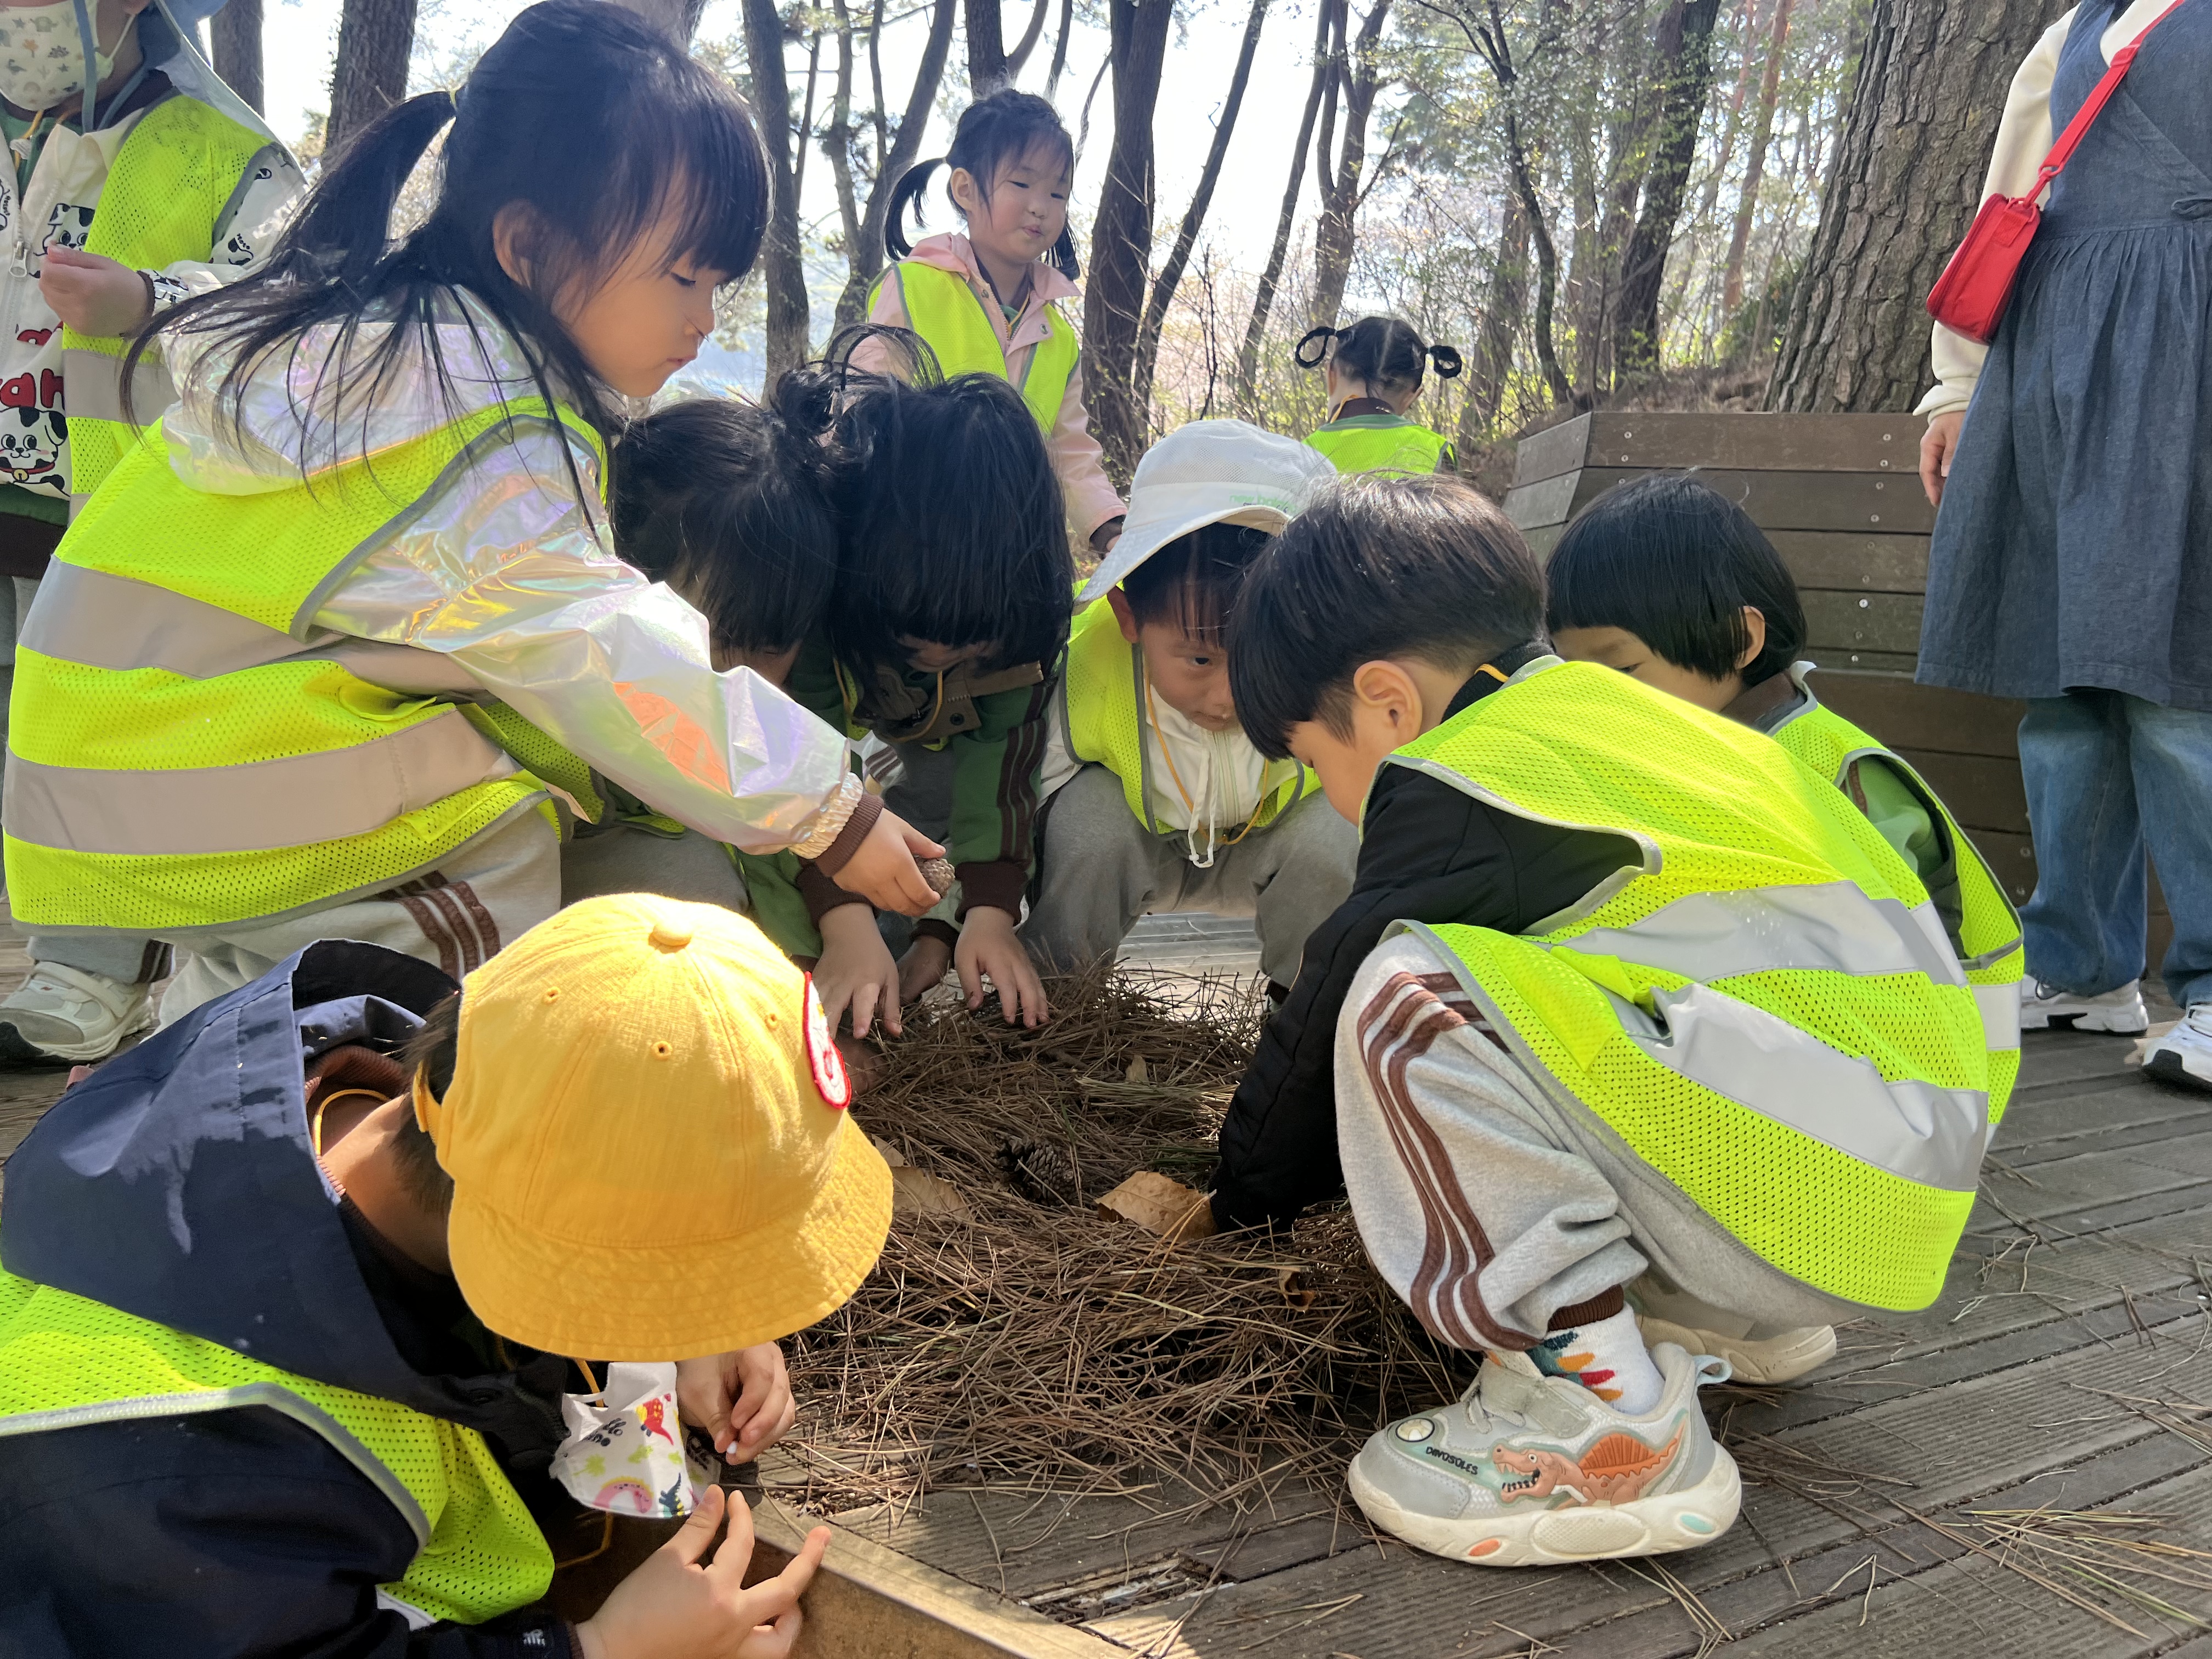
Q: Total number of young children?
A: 10